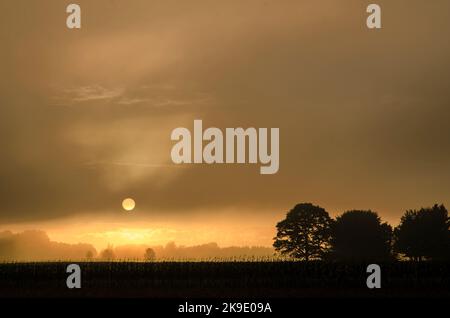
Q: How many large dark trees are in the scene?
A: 3